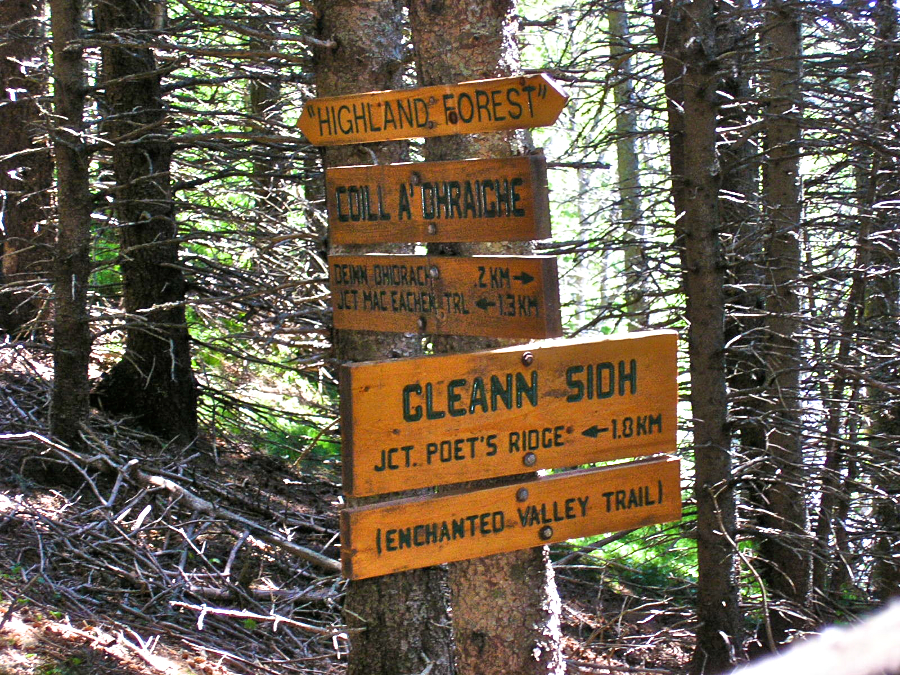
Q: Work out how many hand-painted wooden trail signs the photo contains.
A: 5